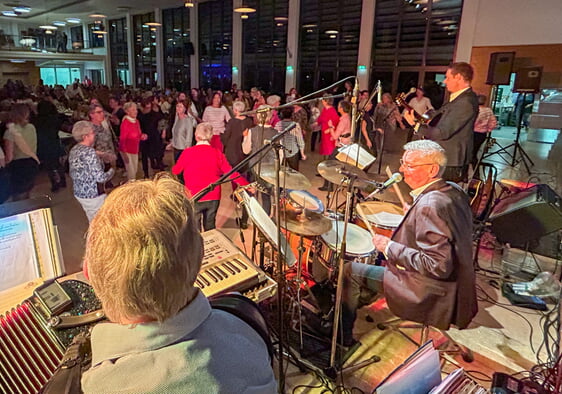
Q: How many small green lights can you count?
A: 3